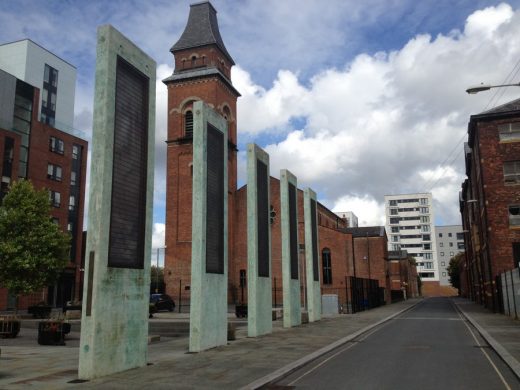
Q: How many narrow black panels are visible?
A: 5